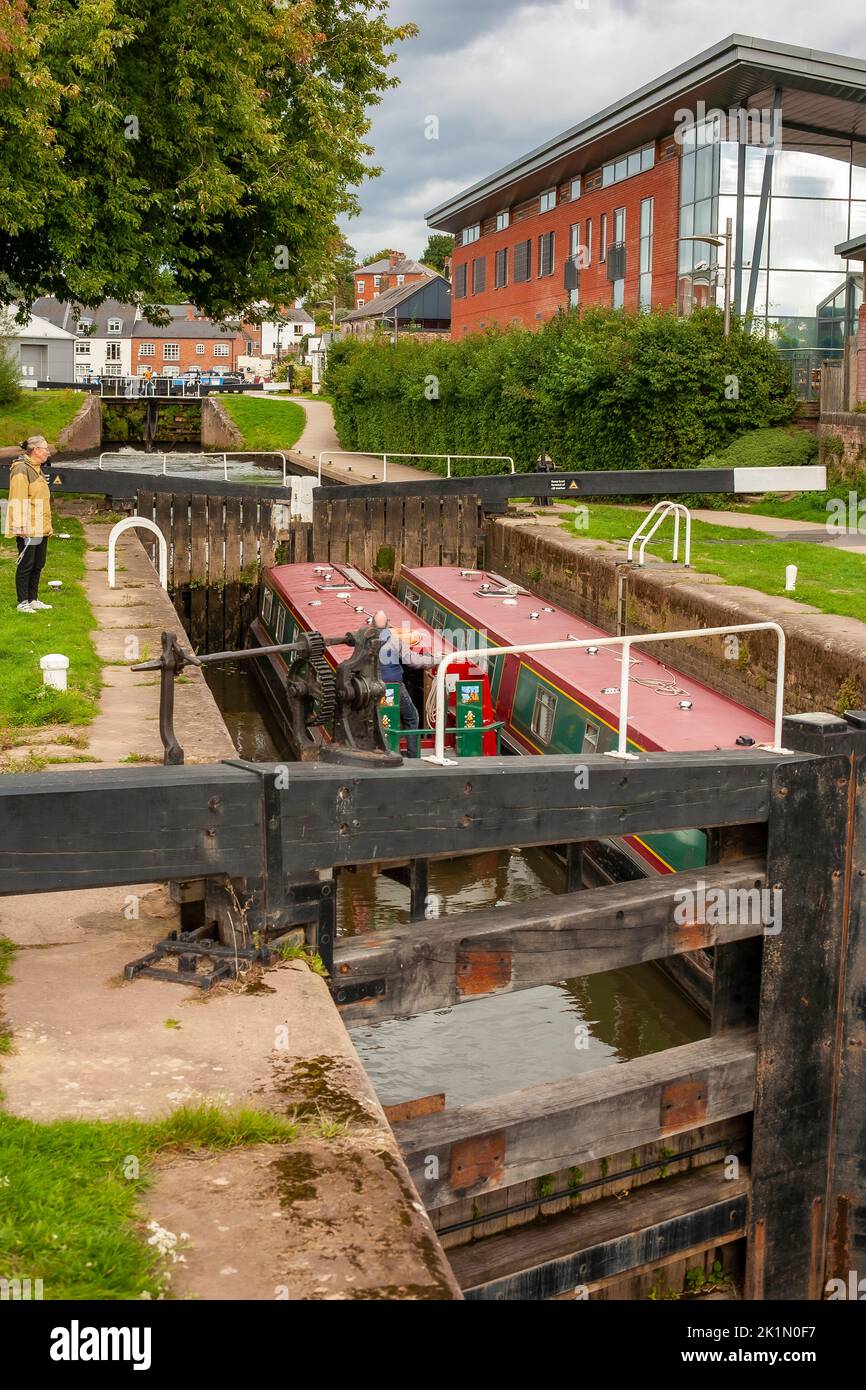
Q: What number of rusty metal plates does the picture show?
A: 4